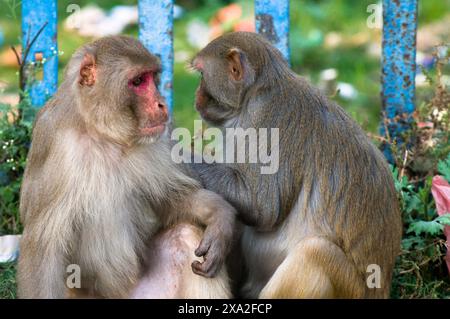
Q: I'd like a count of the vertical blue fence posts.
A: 4